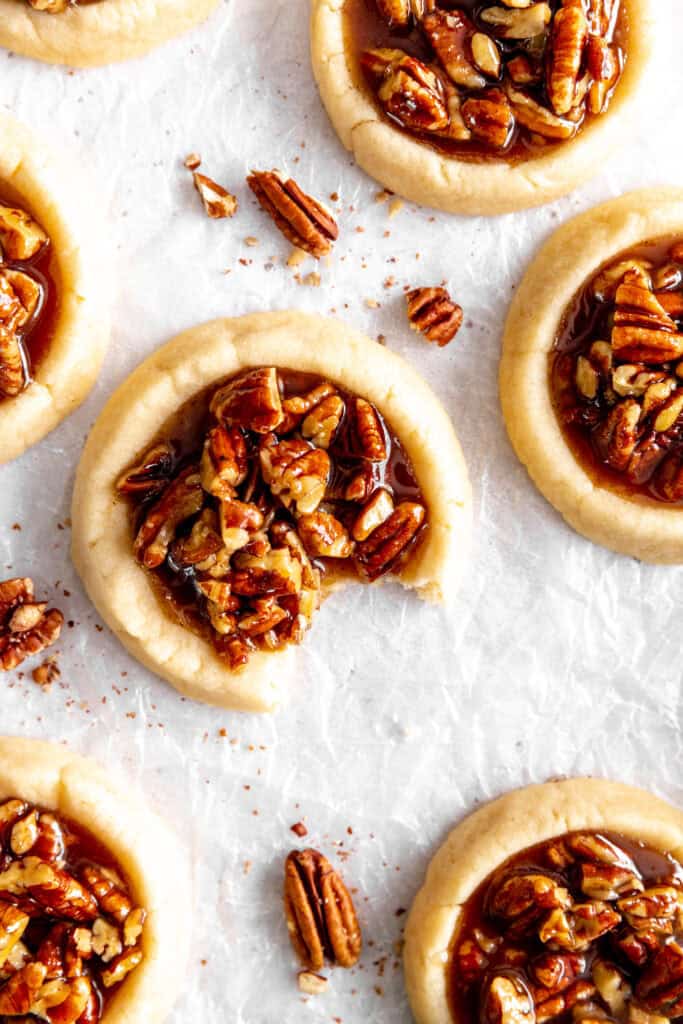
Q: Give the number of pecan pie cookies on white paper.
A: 7